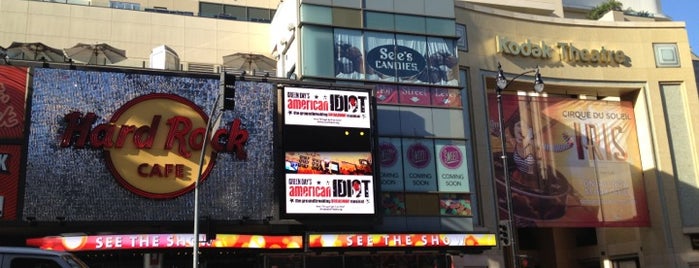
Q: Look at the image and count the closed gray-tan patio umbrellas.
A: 0